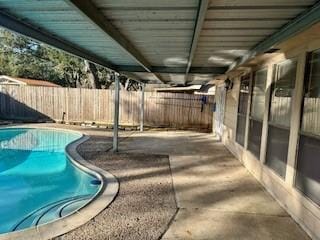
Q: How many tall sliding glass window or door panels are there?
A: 4